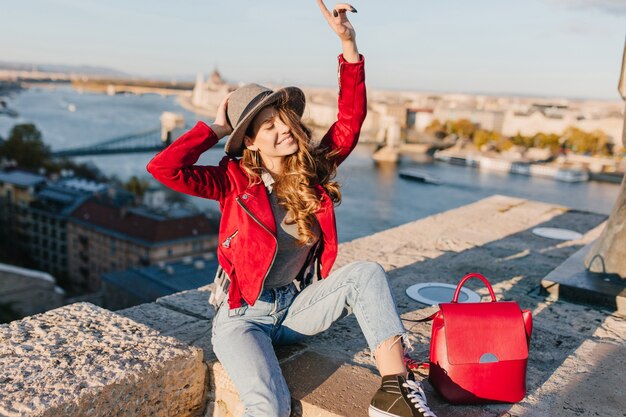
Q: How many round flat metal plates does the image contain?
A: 2